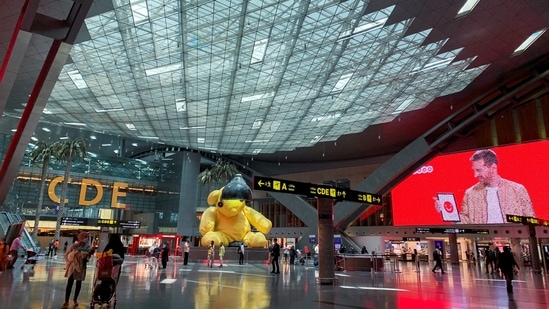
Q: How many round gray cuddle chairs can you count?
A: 0